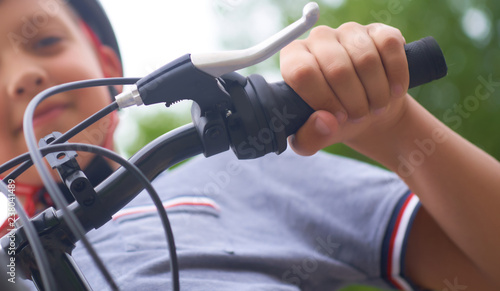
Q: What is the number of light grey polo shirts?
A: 1